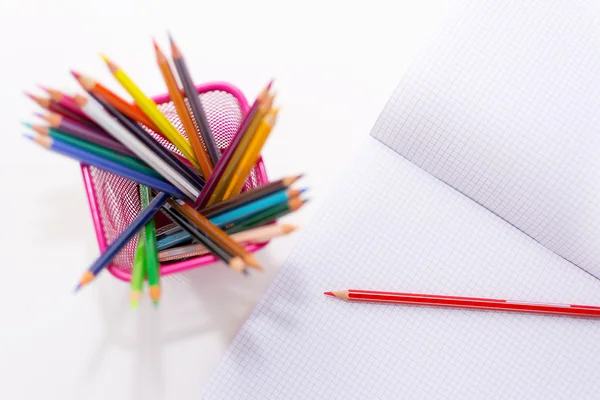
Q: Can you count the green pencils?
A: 4